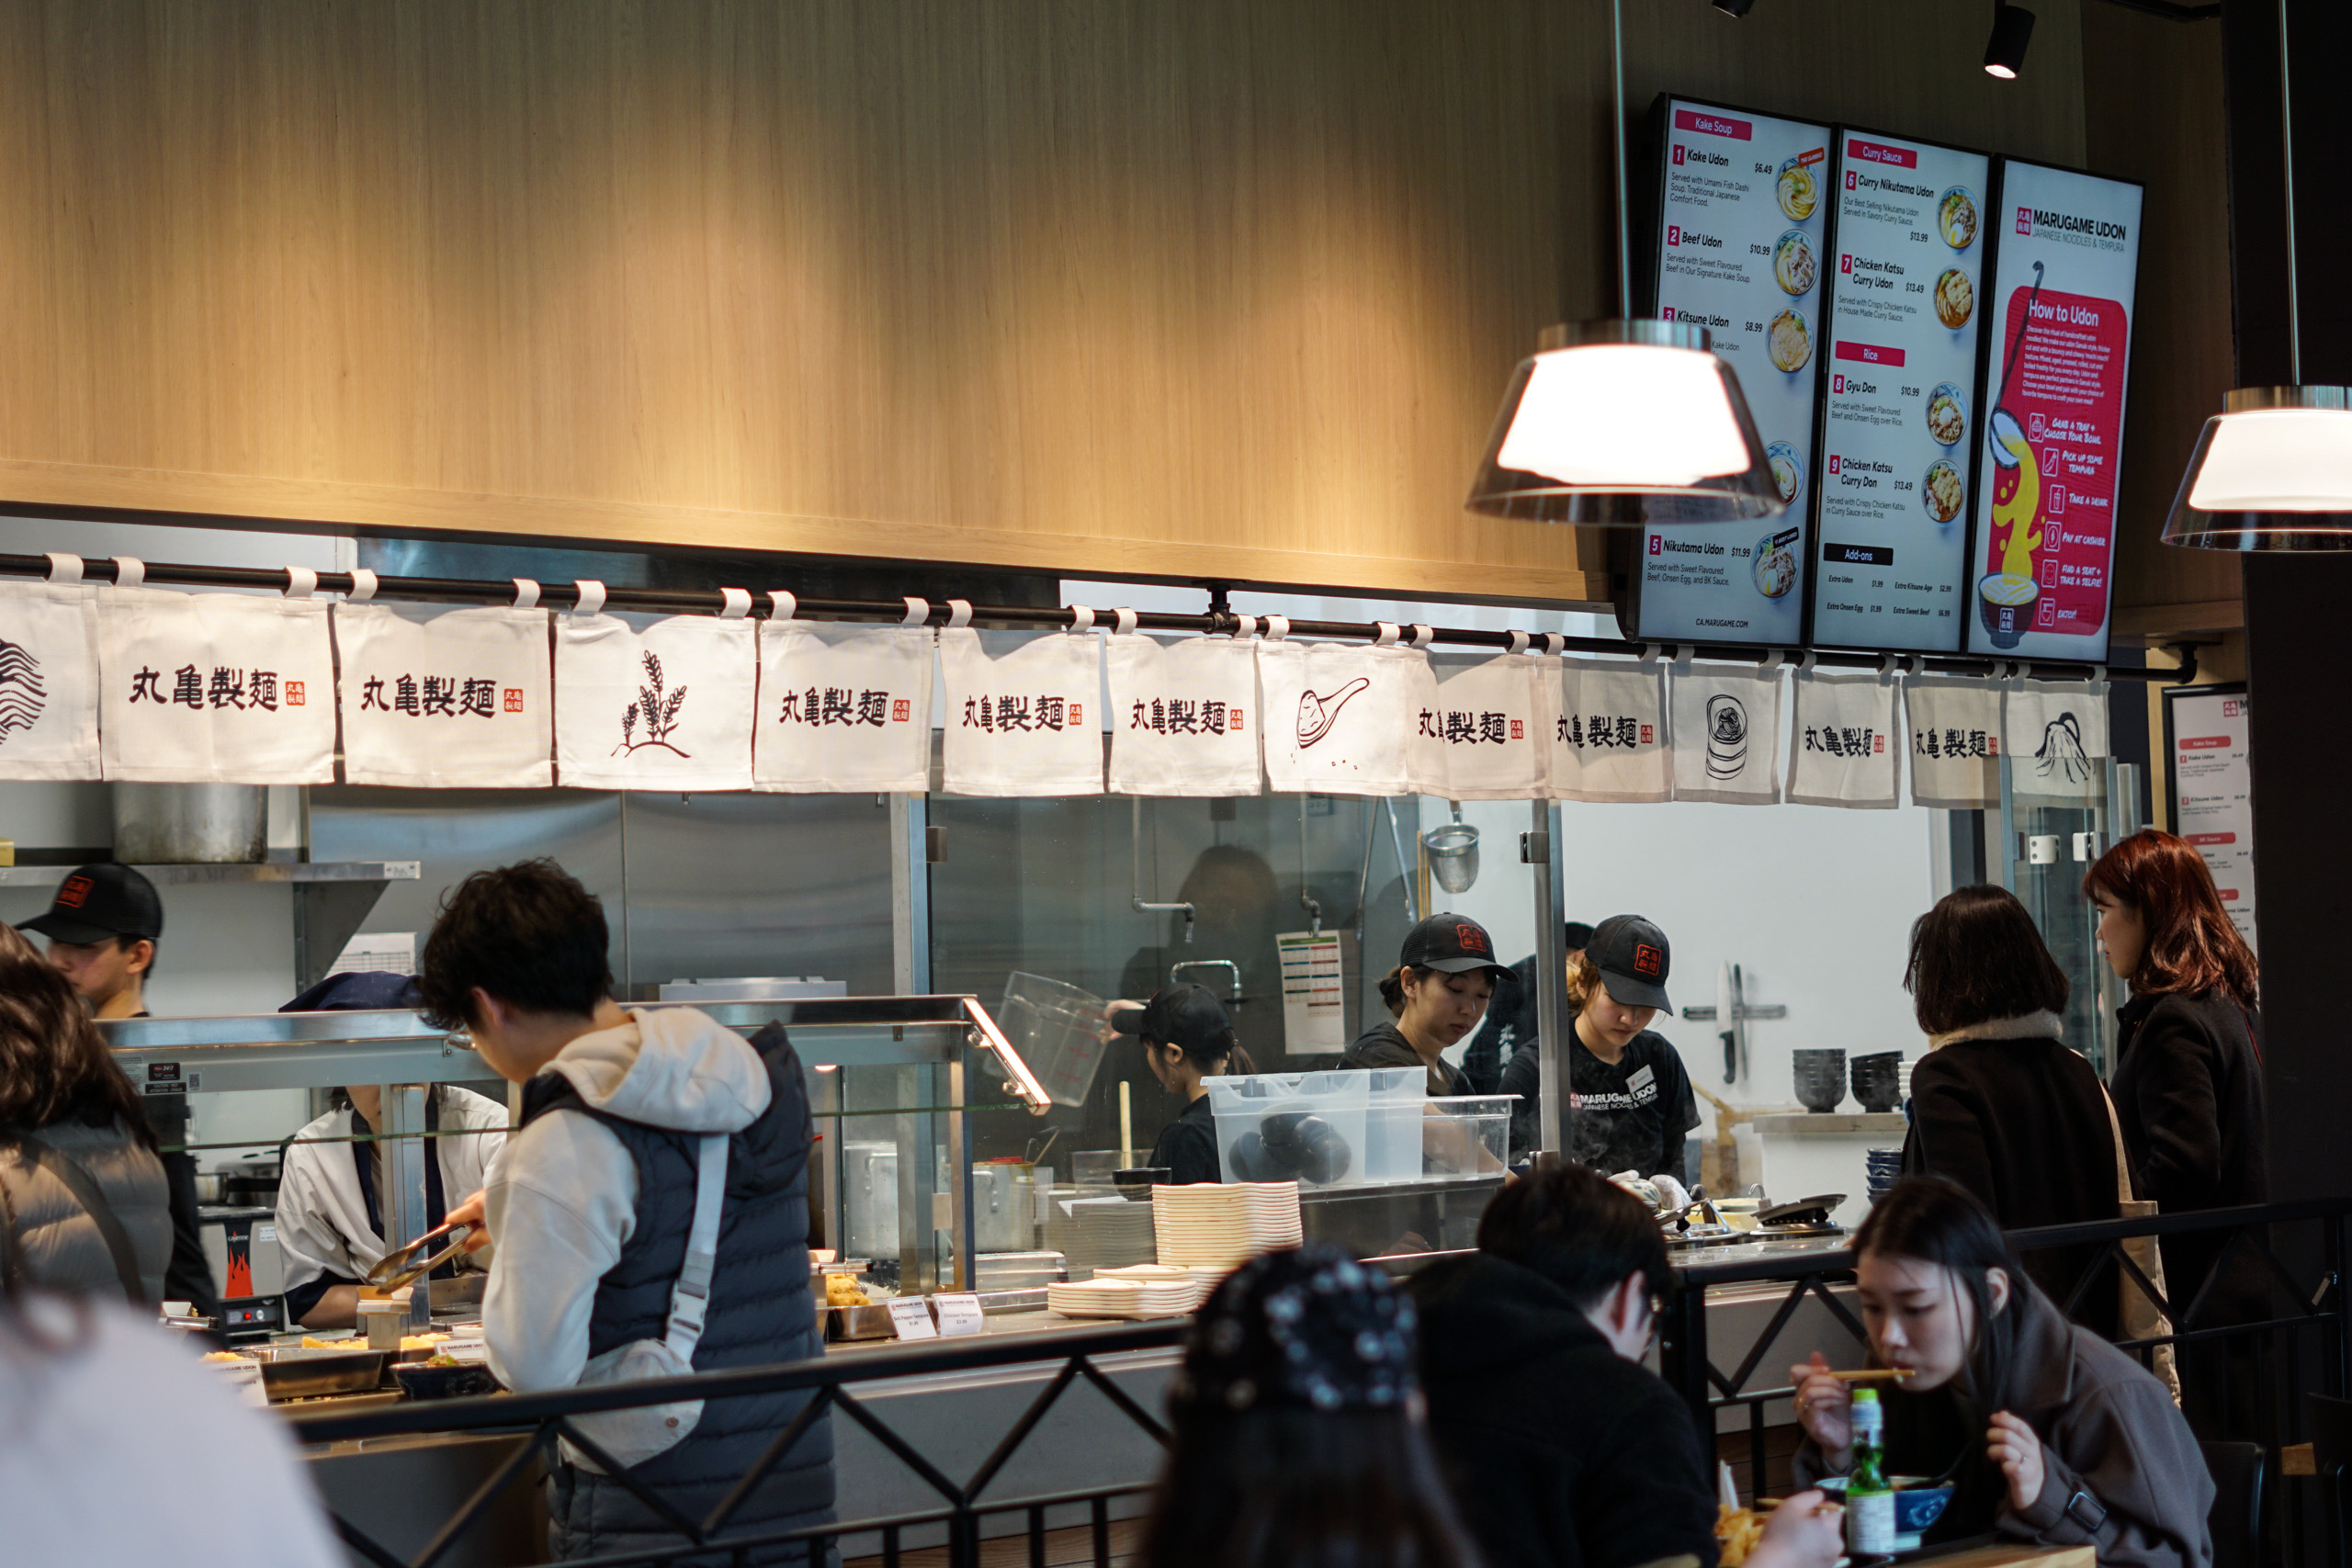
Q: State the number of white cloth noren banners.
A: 14